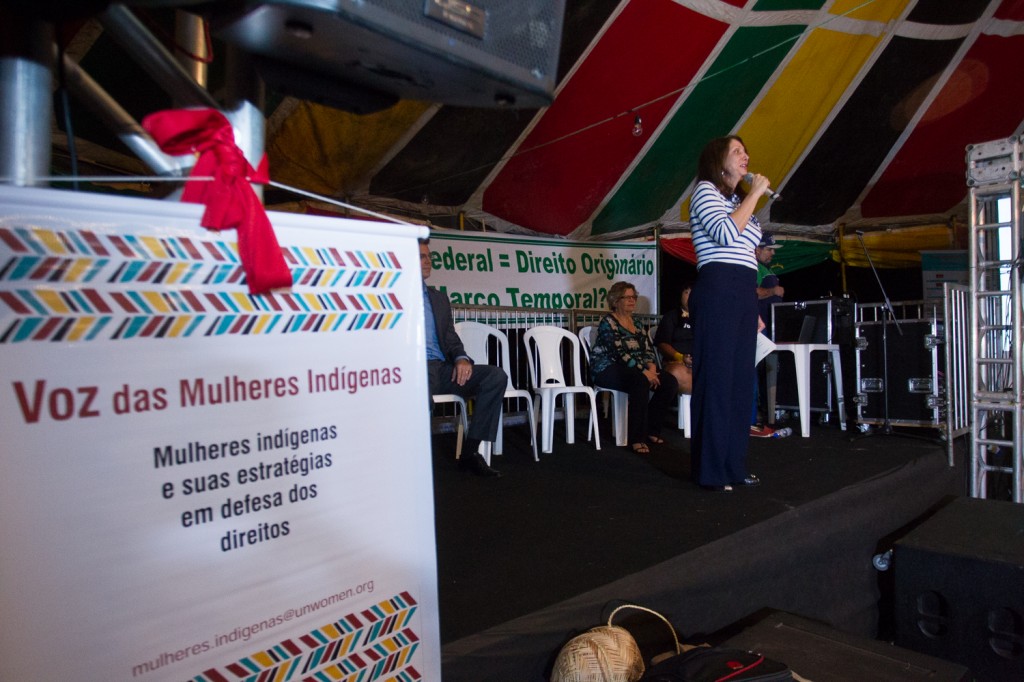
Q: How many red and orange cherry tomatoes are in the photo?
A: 0